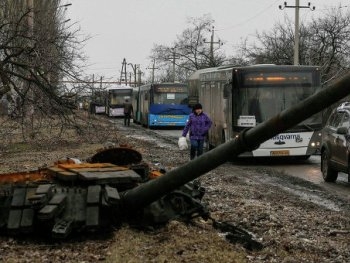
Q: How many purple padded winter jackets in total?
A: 1